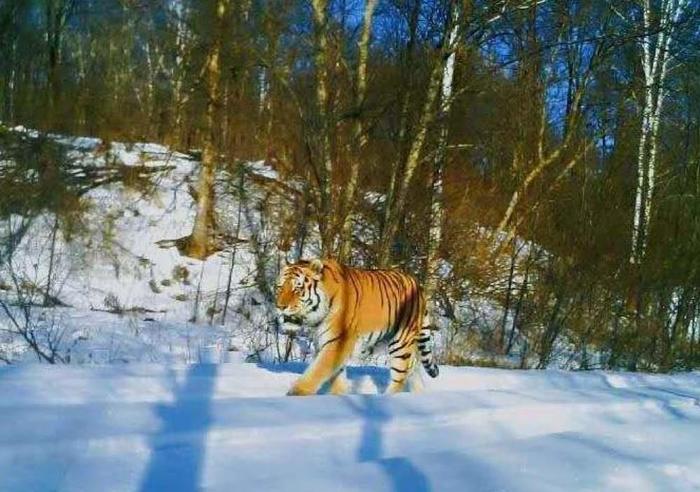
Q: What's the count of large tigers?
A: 1